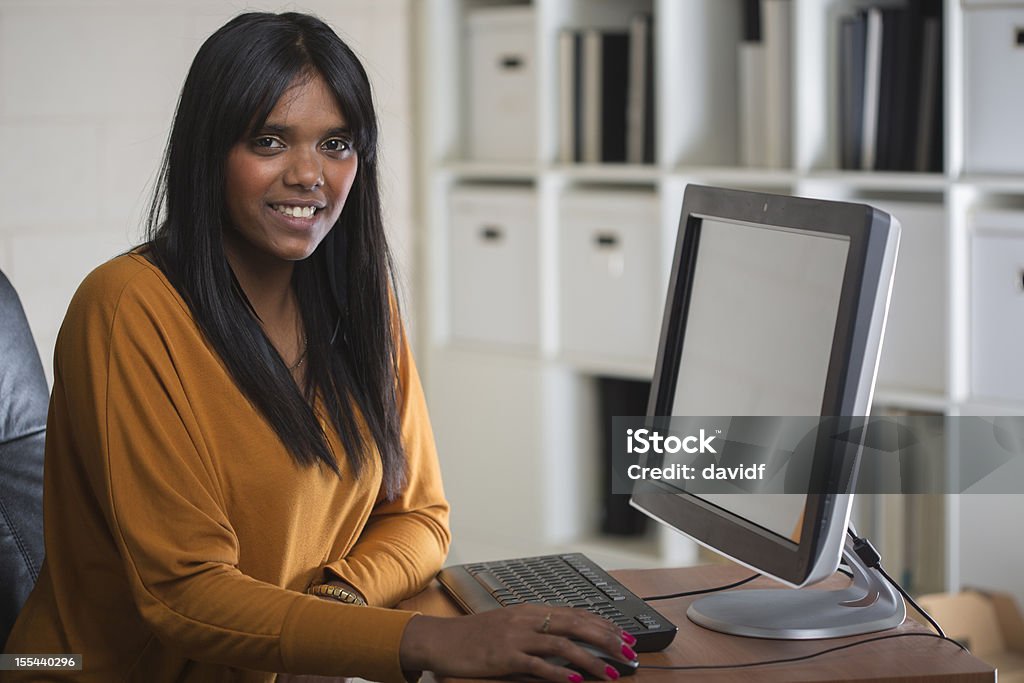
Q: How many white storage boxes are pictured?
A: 6